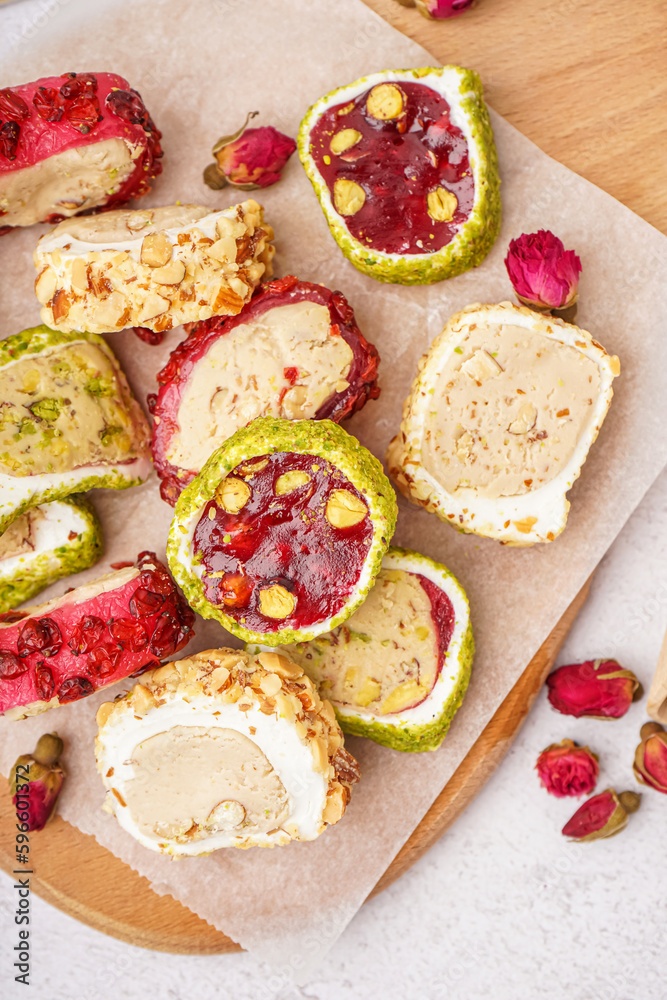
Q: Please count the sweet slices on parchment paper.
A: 11